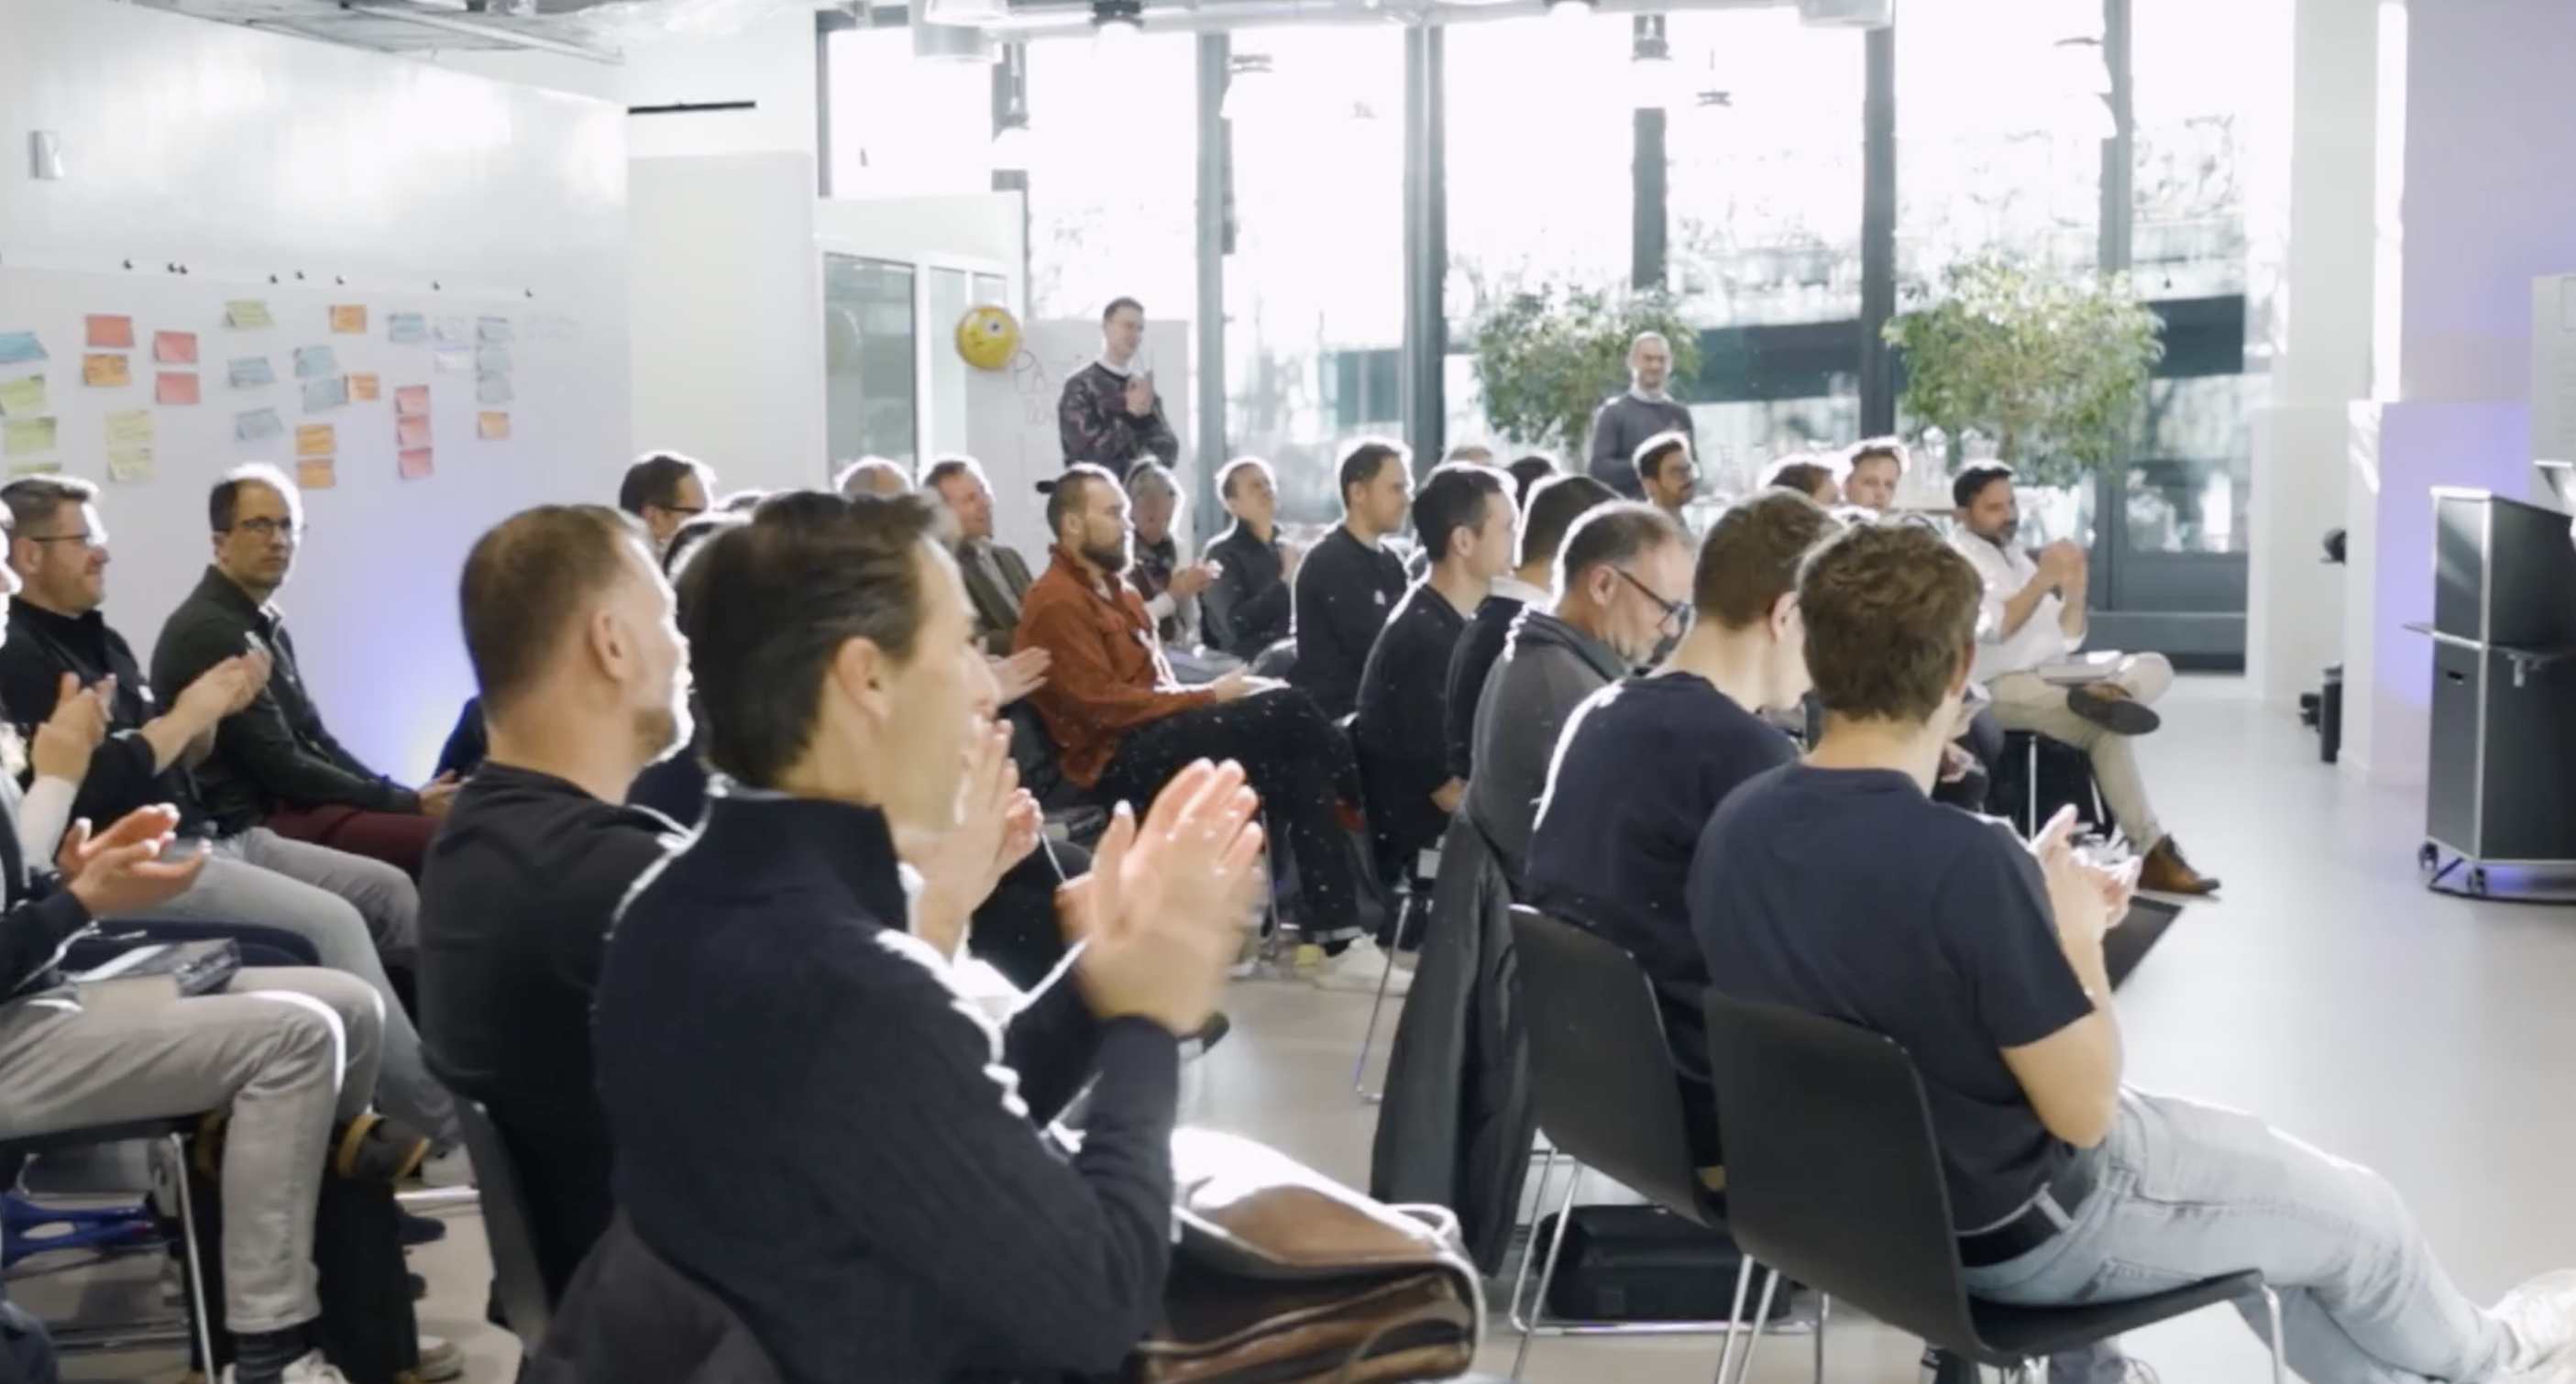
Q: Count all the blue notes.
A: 9